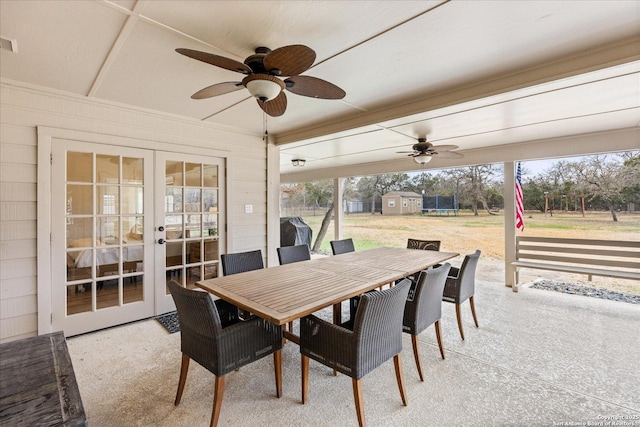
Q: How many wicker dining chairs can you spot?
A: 8